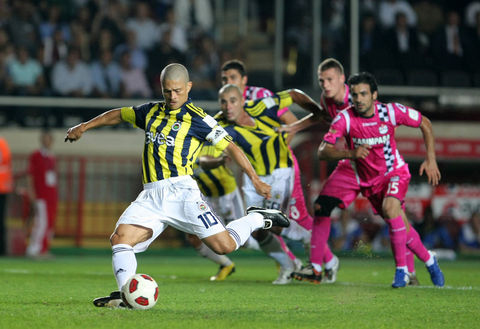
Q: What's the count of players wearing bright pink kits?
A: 3